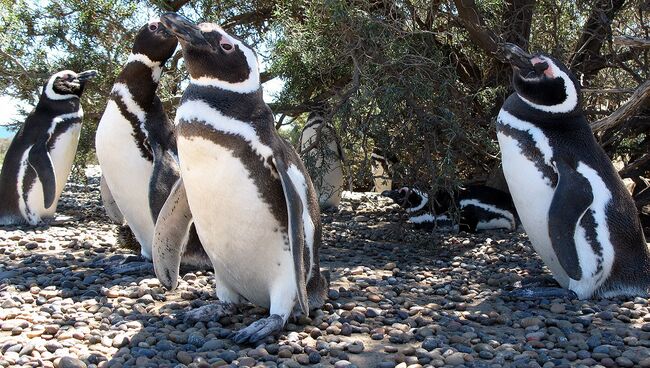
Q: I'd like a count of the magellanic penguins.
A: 7